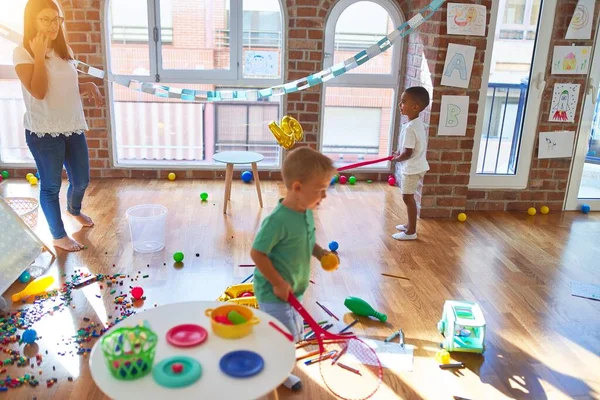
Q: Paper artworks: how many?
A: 8